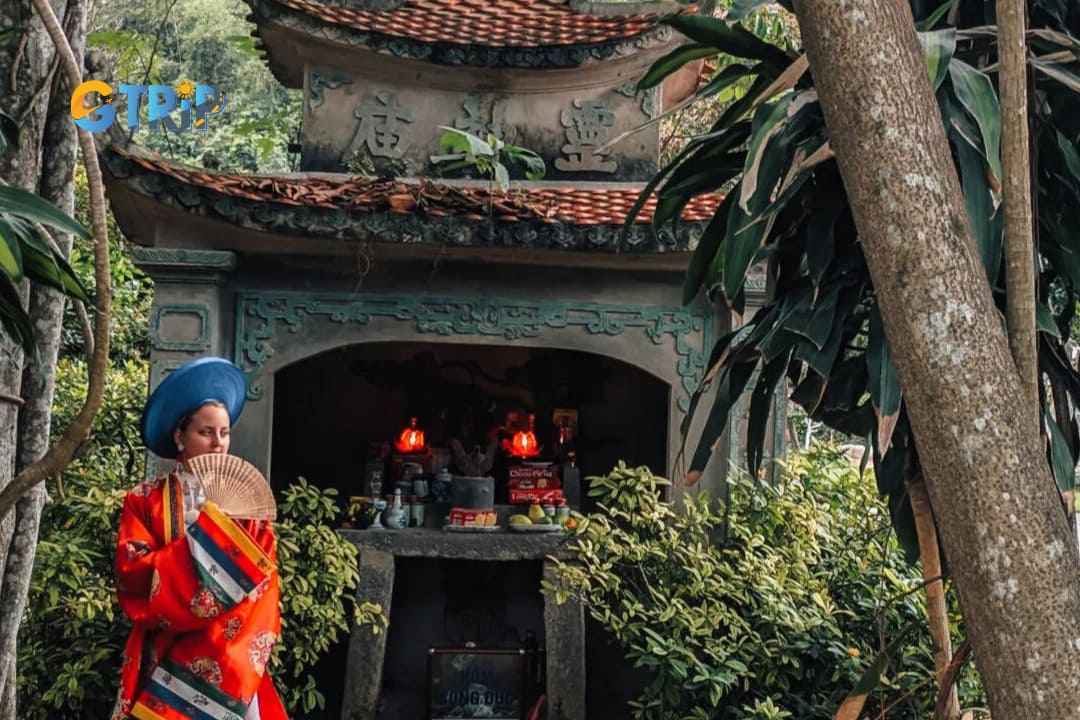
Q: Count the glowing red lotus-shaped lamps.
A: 2